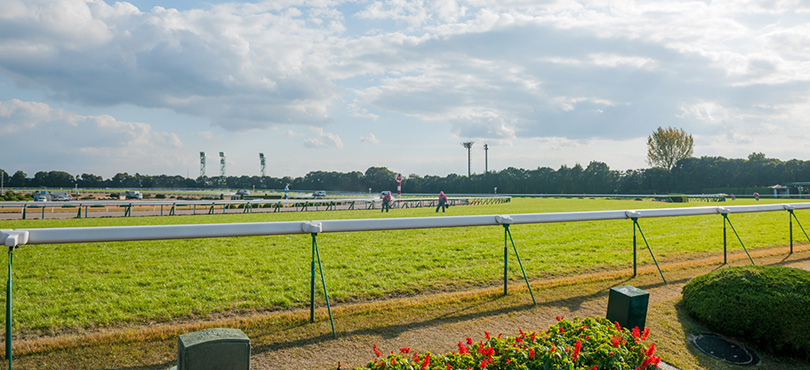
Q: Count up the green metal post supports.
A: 6